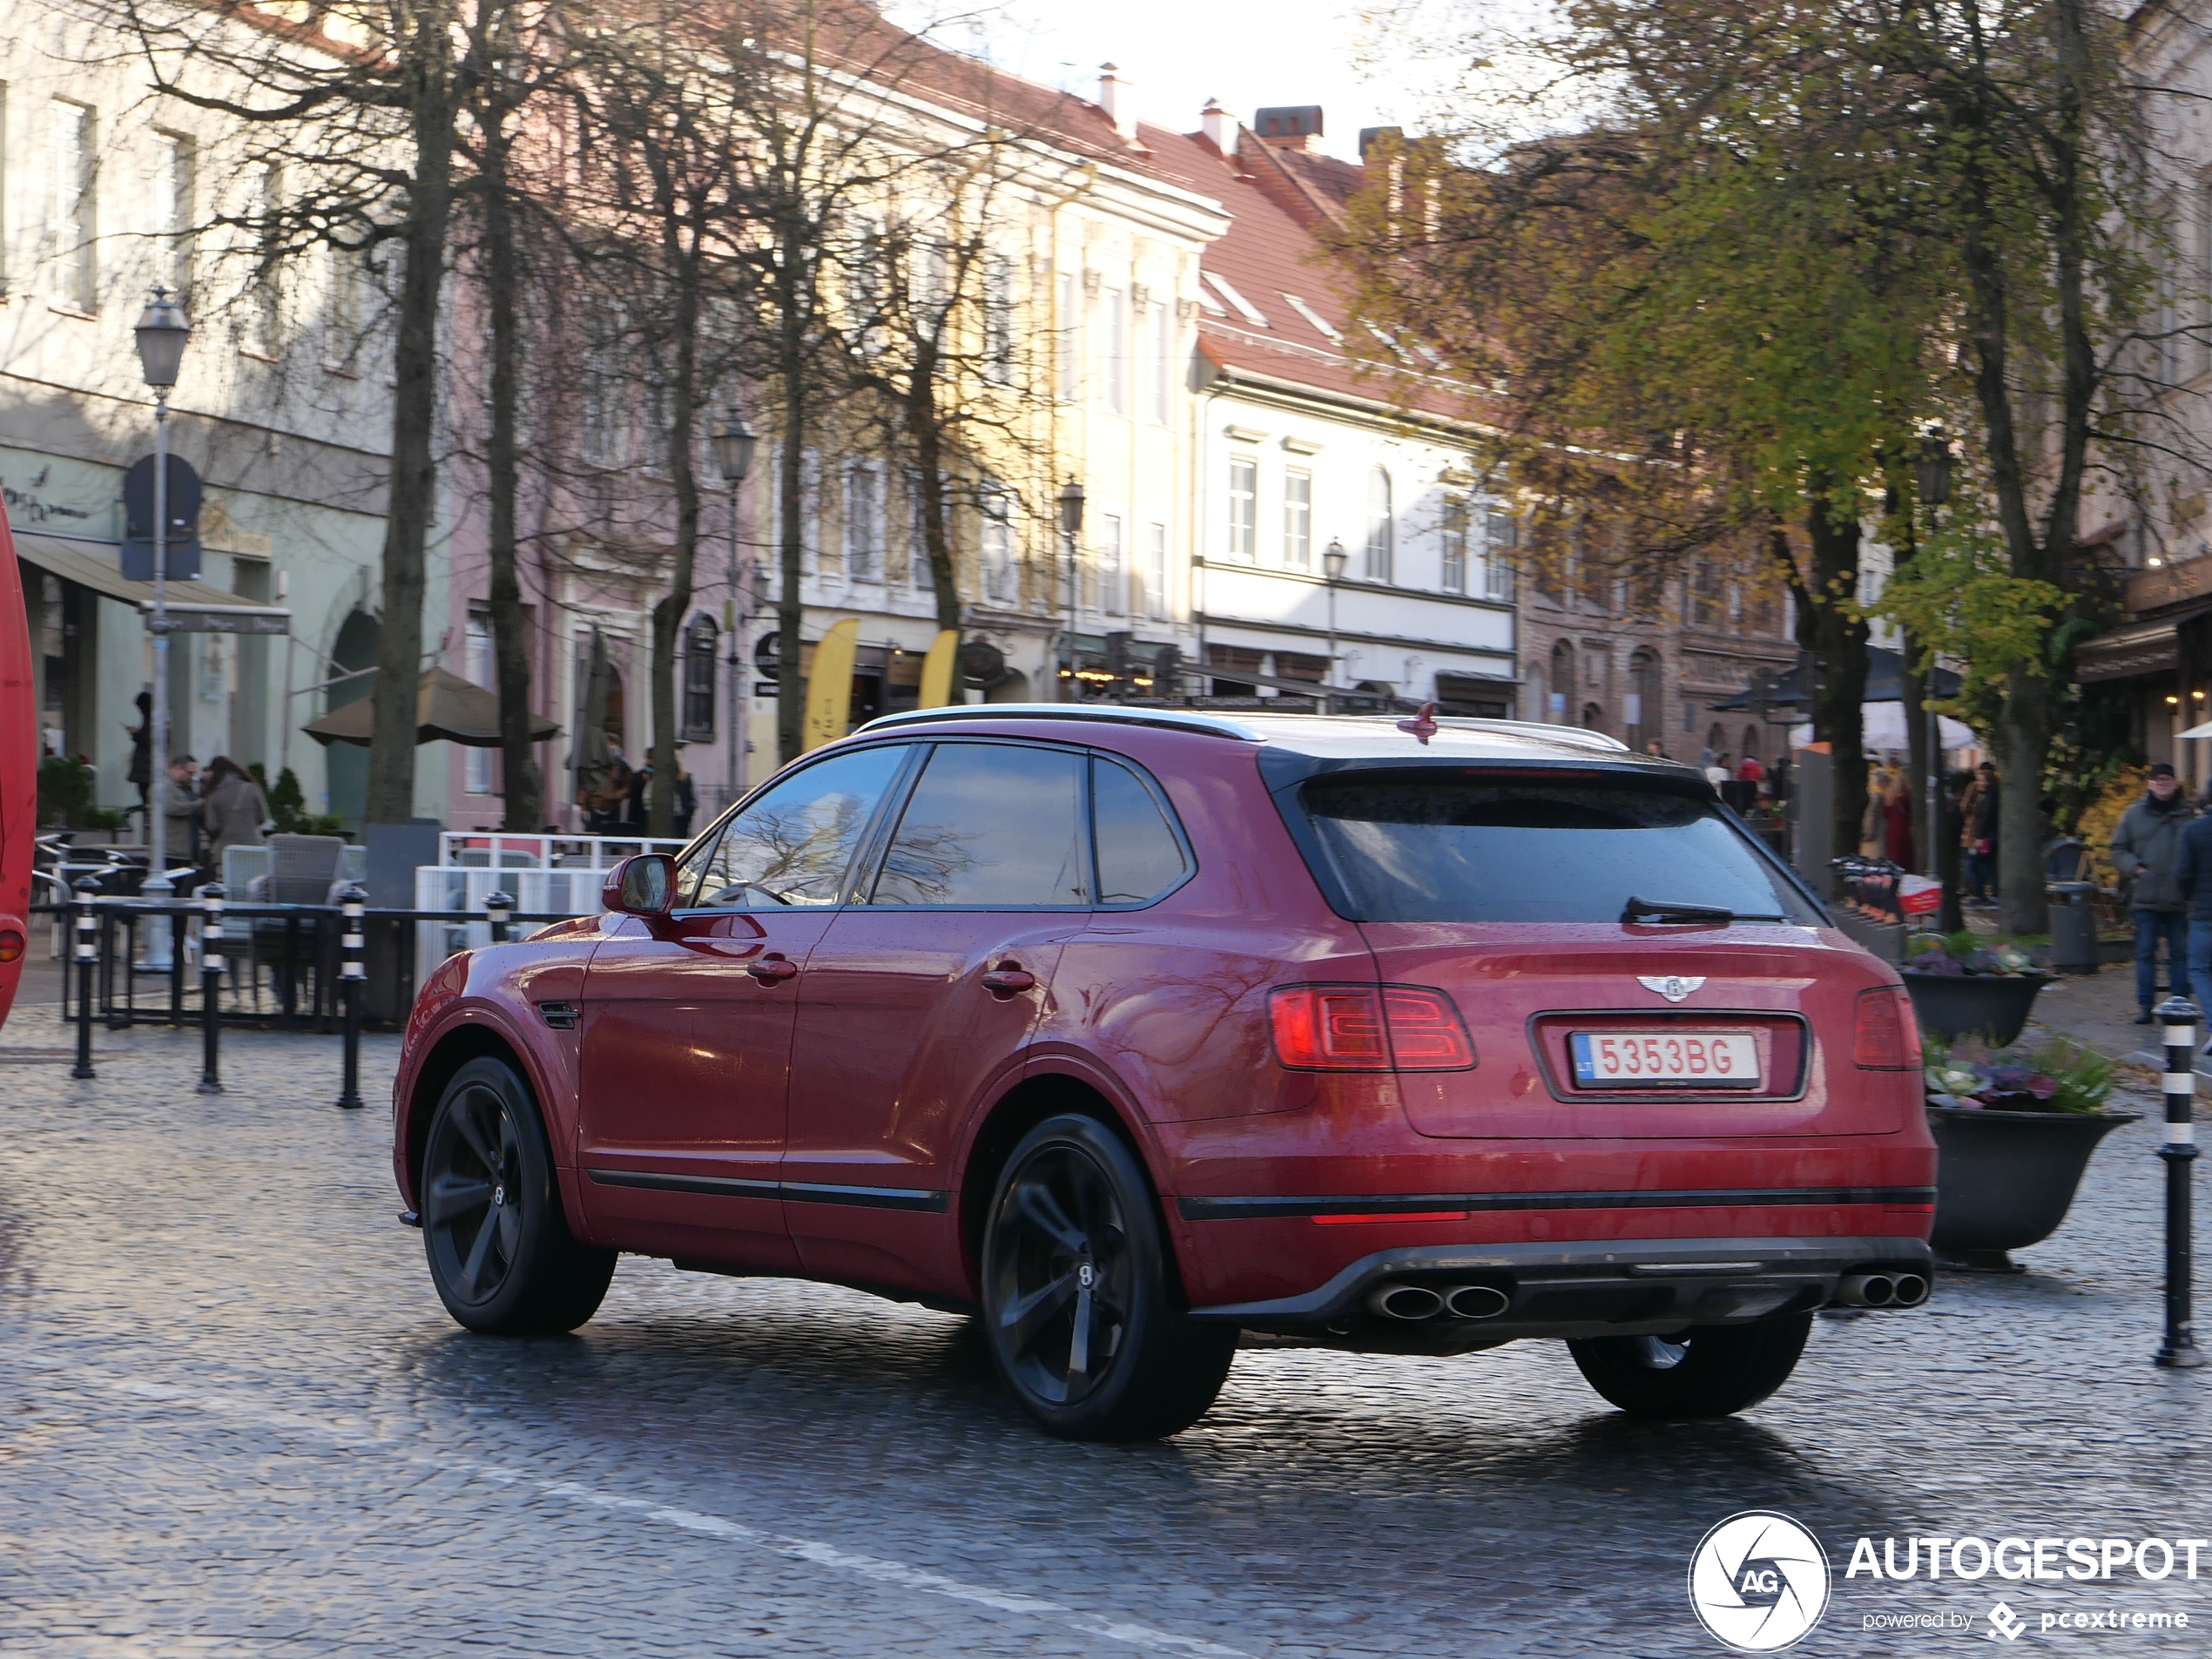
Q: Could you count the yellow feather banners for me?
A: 2